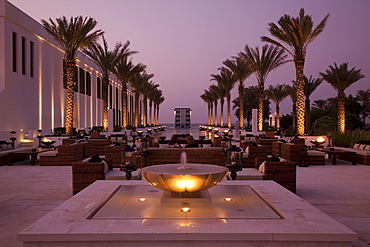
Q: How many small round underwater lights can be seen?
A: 3